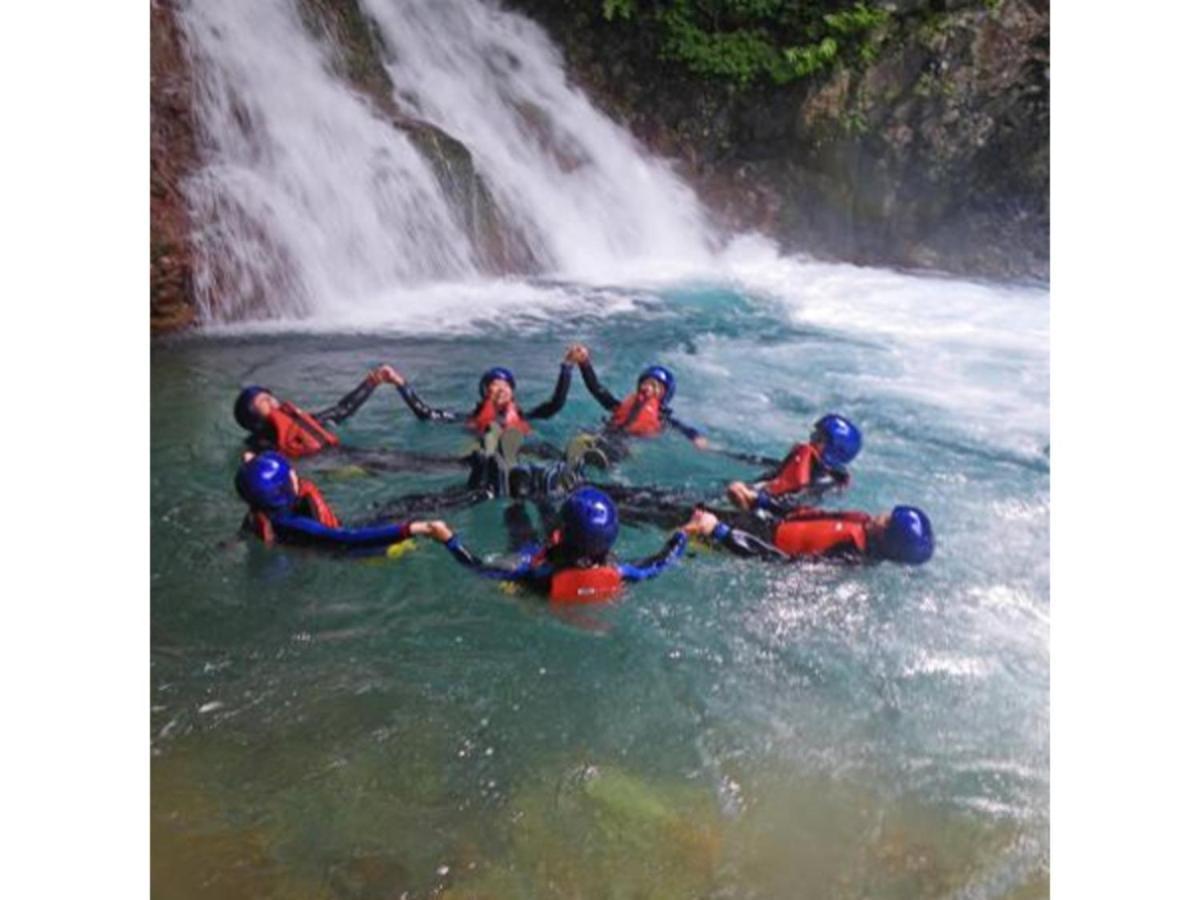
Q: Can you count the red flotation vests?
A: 7